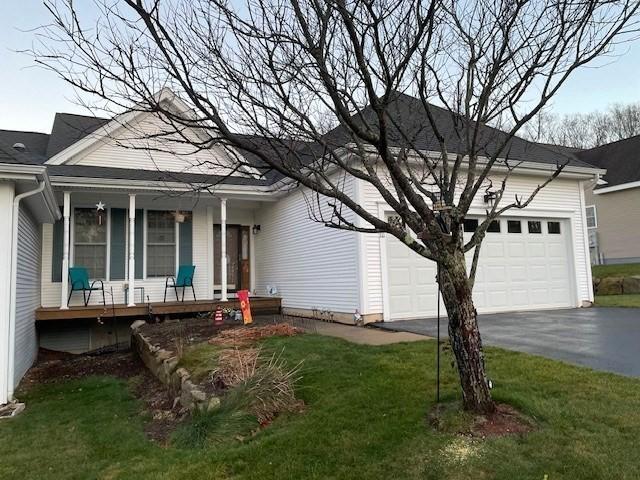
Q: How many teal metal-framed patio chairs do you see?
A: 2